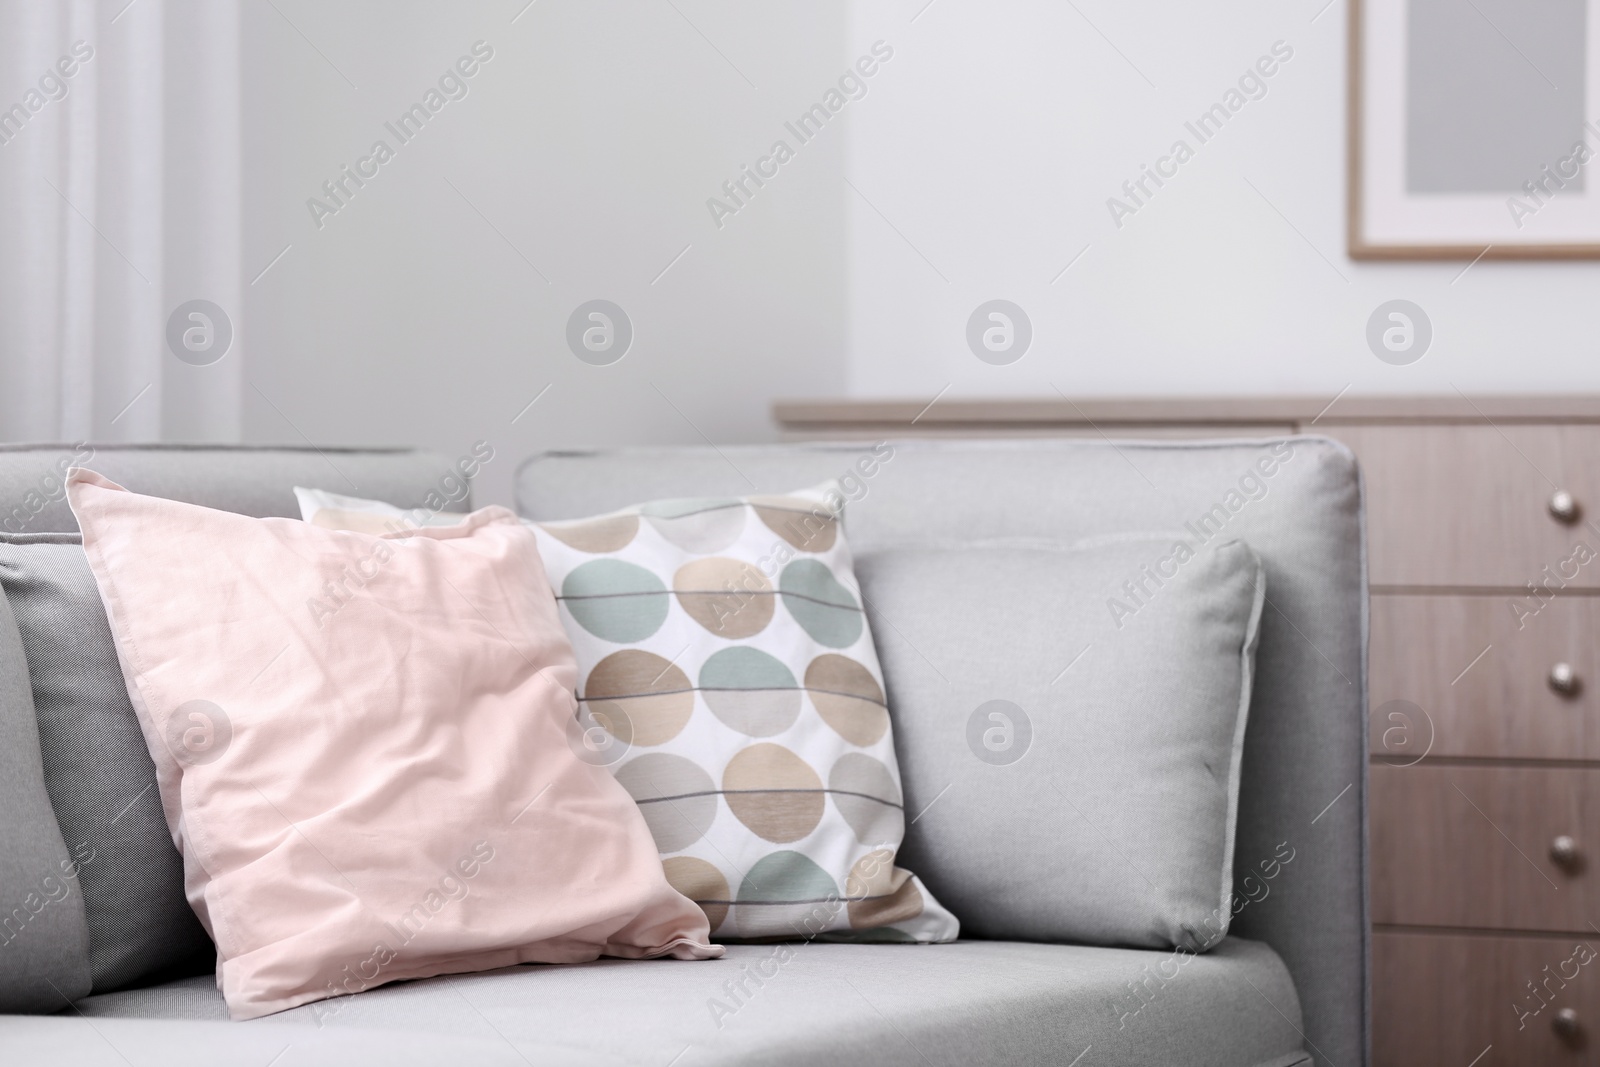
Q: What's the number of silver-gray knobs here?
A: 4